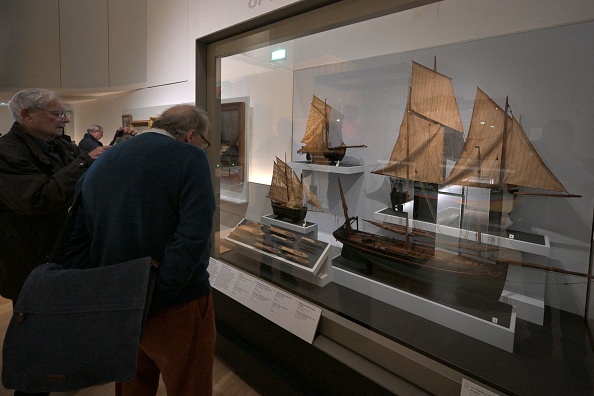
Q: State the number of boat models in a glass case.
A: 4